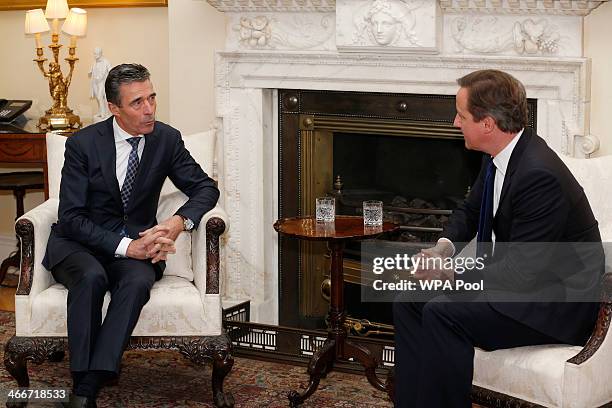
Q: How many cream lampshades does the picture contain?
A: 3